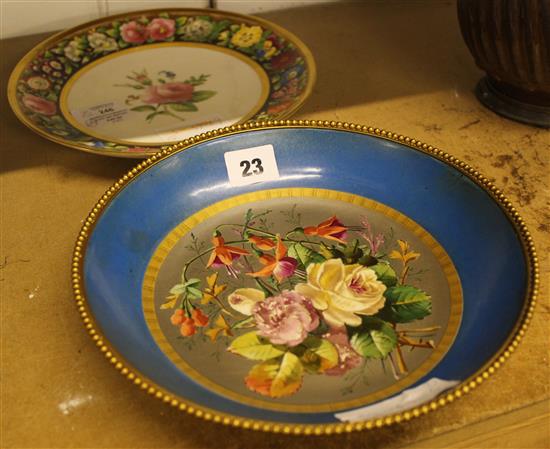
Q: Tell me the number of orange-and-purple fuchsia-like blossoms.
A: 3